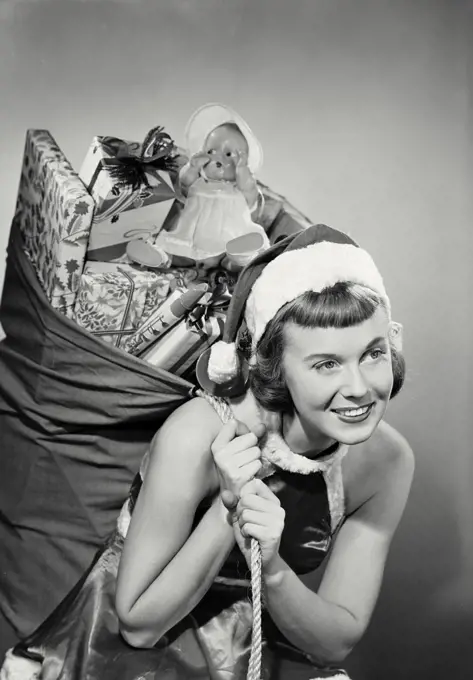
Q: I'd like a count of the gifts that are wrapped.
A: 5